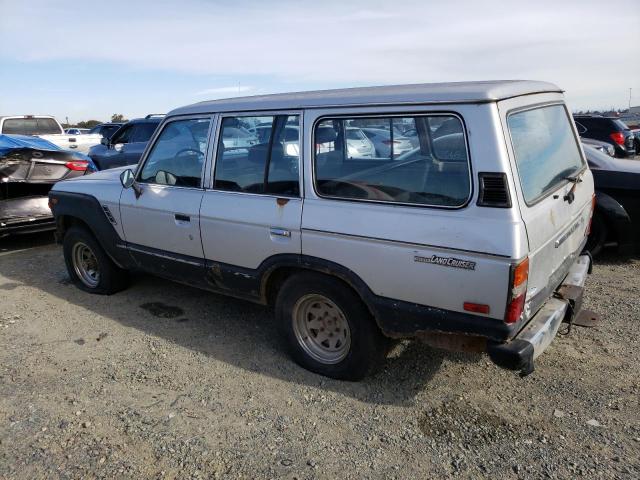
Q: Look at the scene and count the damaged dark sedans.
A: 1